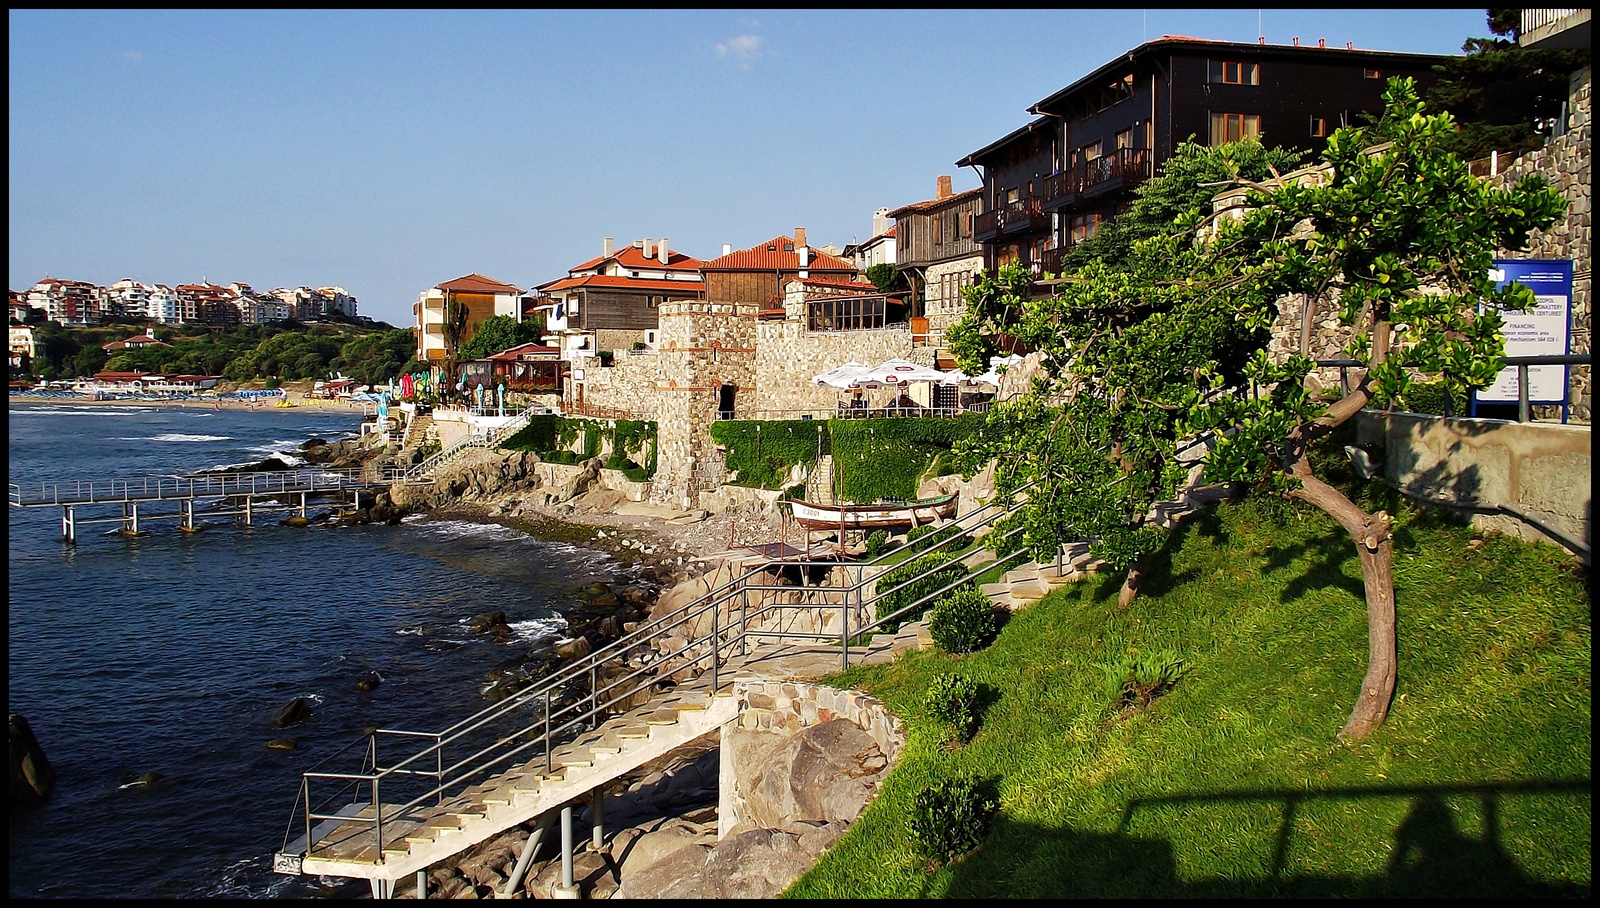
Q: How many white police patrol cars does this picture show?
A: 0